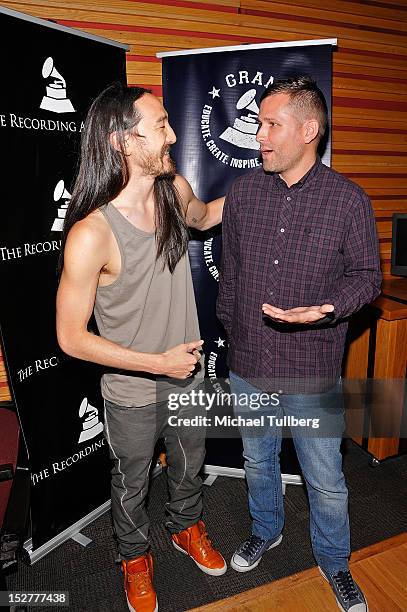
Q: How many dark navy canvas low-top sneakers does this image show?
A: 2